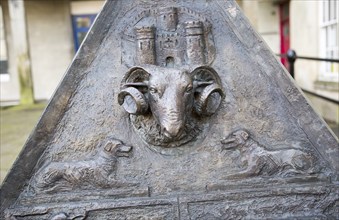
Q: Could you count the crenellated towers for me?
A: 3